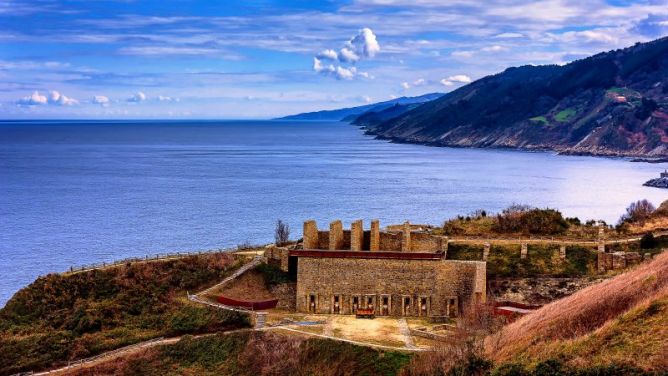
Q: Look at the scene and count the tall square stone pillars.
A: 5